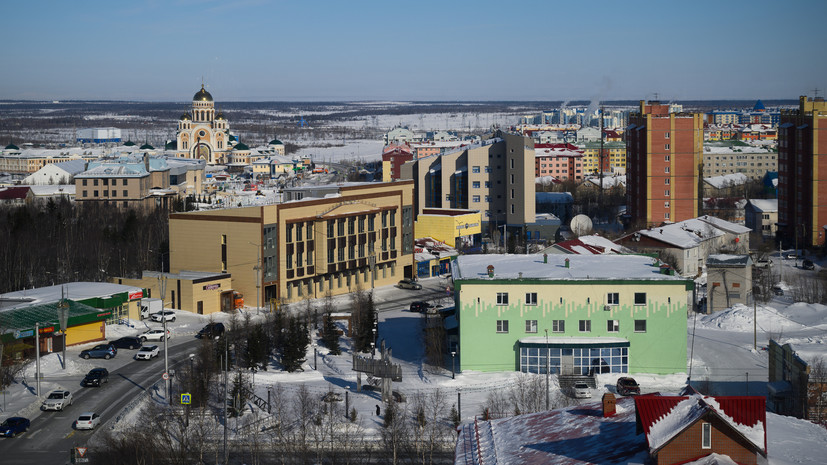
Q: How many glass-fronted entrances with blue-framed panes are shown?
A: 1